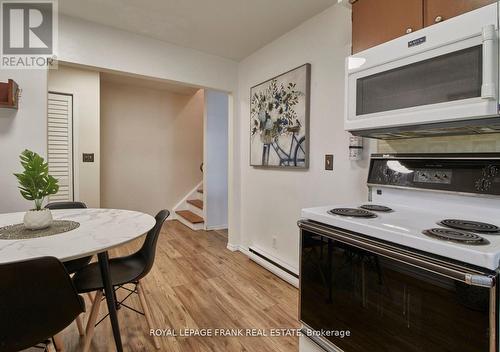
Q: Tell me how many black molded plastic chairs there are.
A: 3